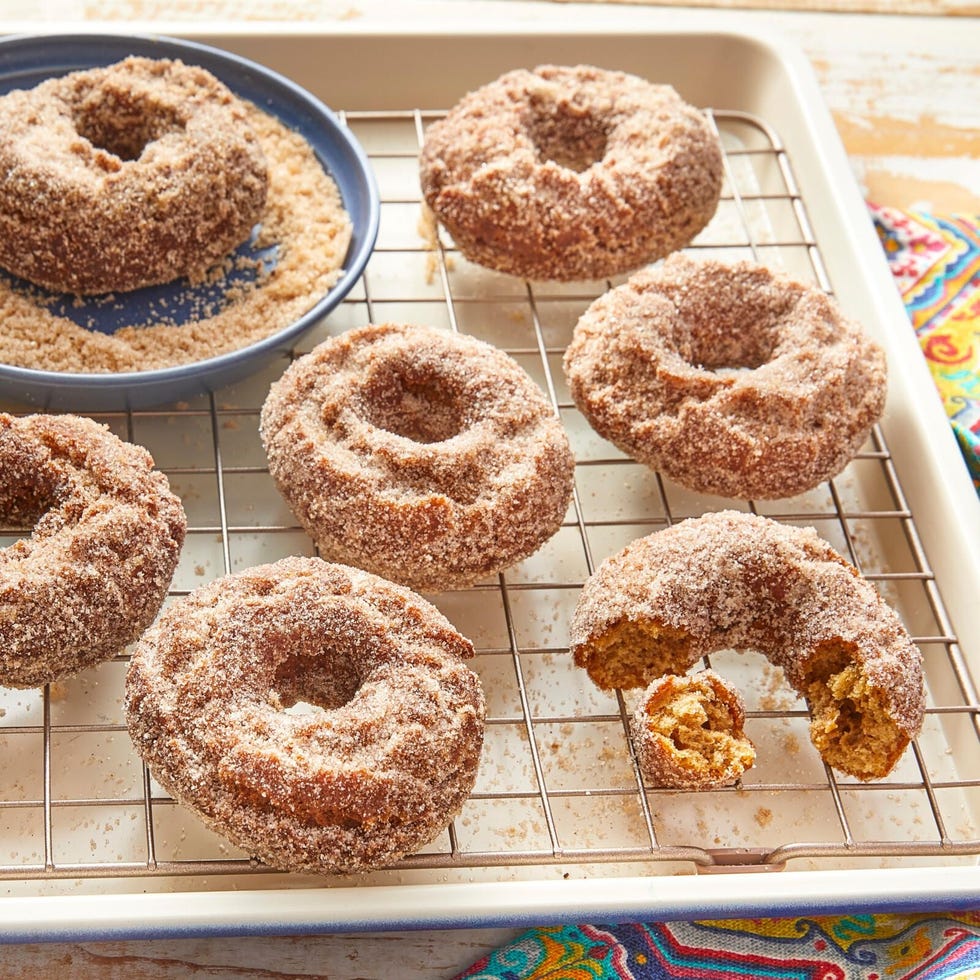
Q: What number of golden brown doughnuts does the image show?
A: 7